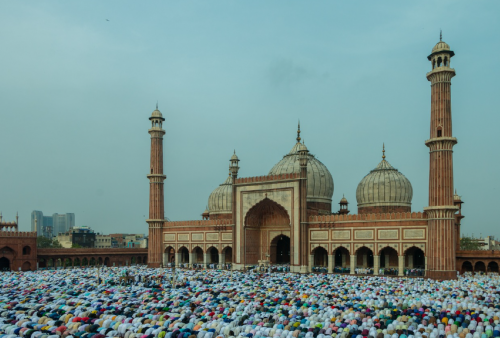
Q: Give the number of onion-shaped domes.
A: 3